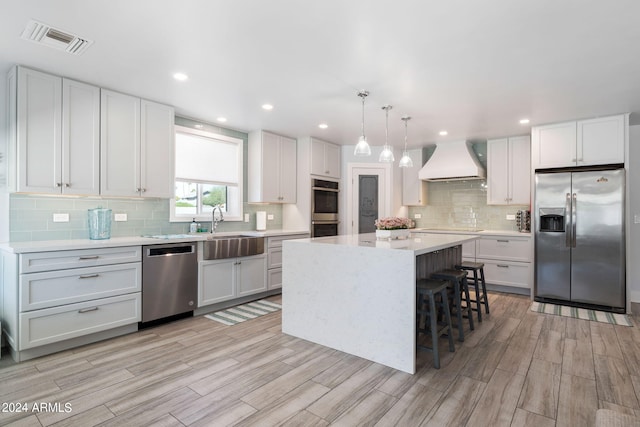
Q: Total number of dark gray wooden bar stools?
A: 3